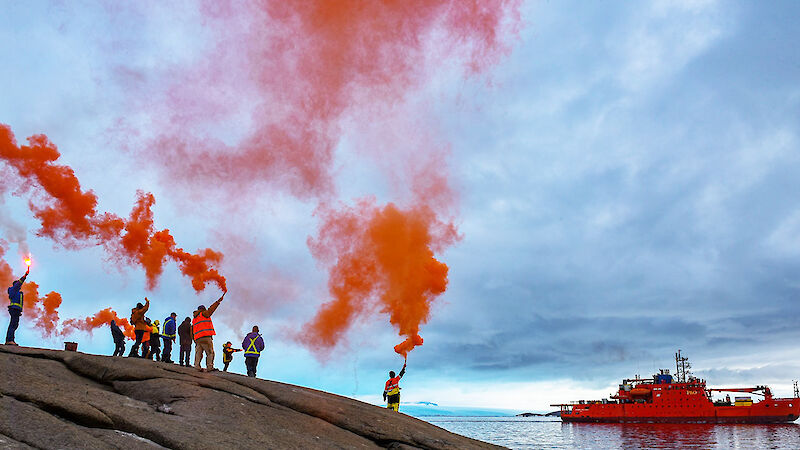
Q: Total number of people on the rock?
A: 11